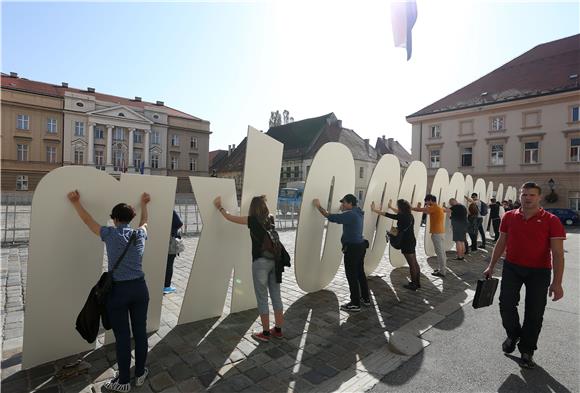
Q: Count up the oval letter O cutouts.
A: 11